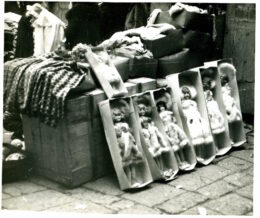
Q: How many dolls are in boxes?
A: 7